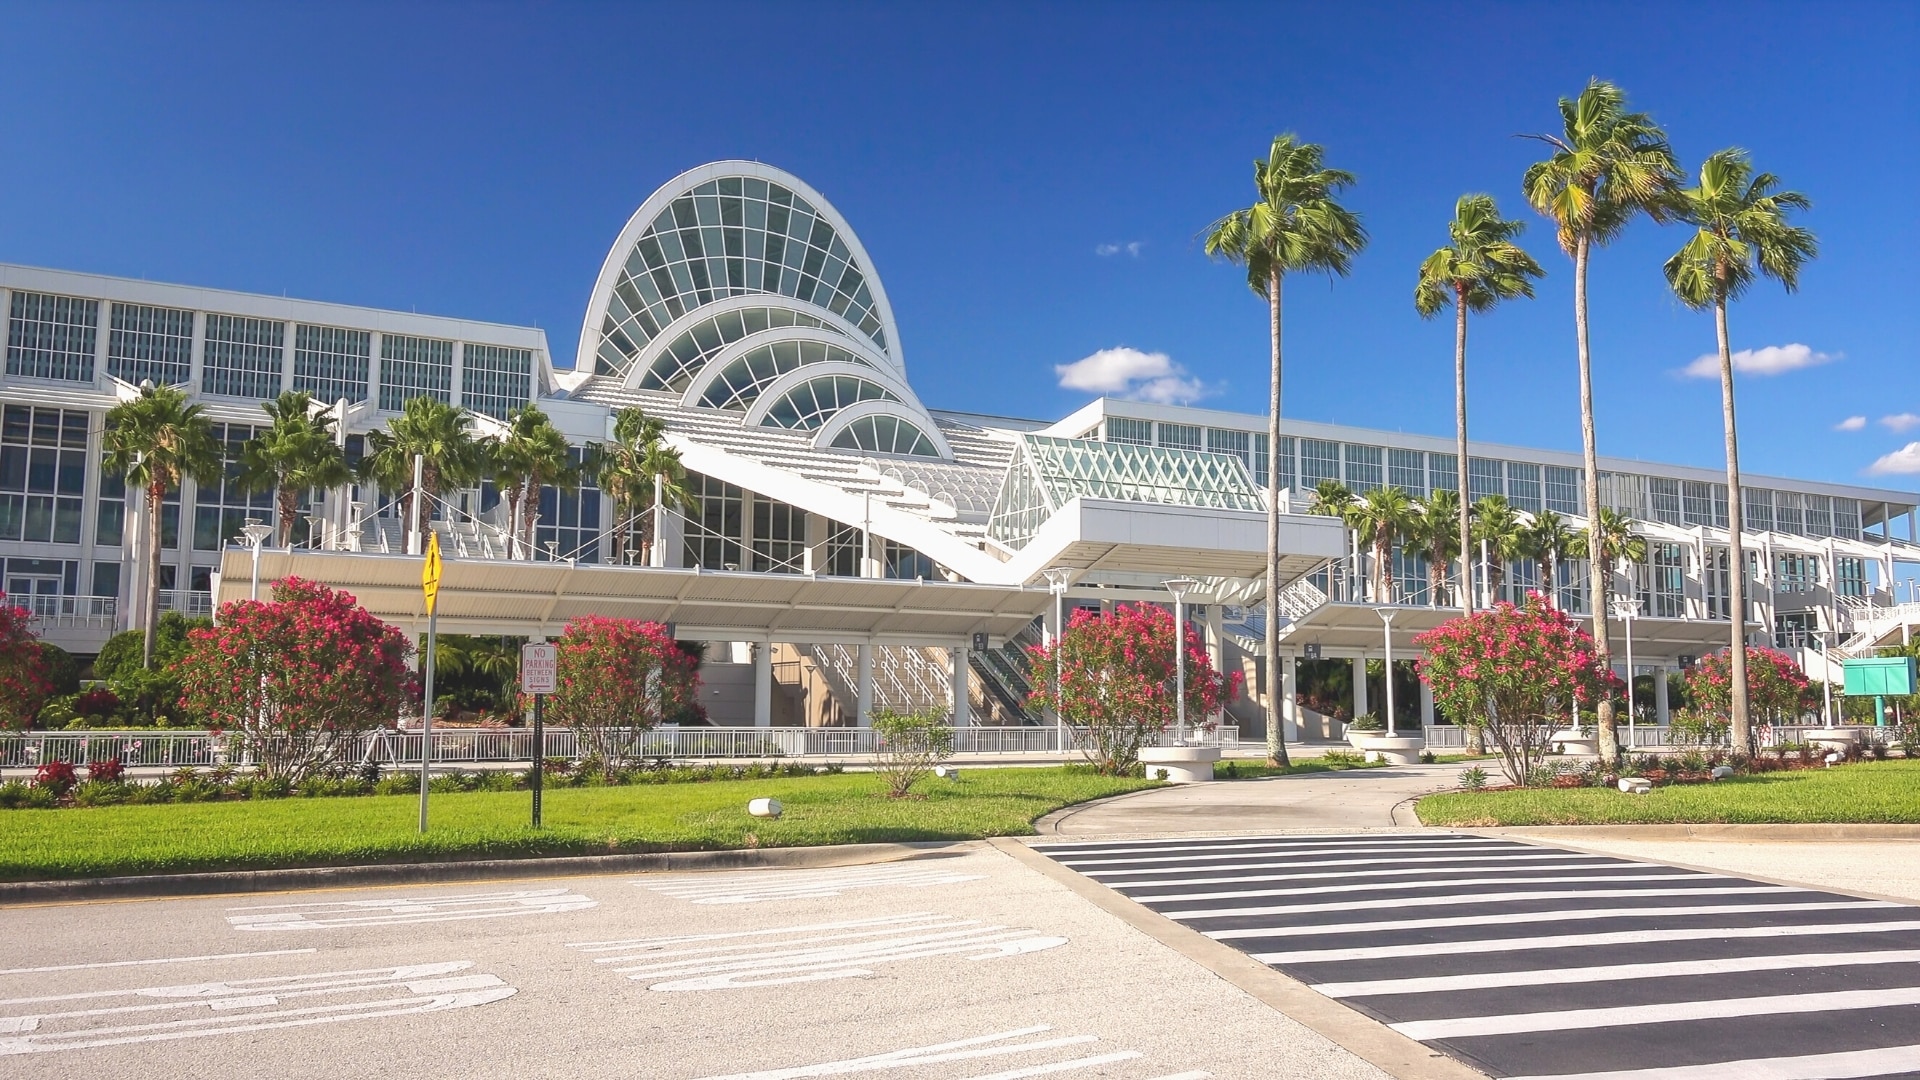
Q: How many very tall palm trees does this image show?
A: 4